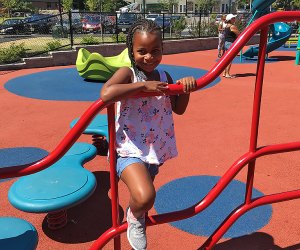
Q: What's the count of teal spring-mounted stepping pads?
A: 3